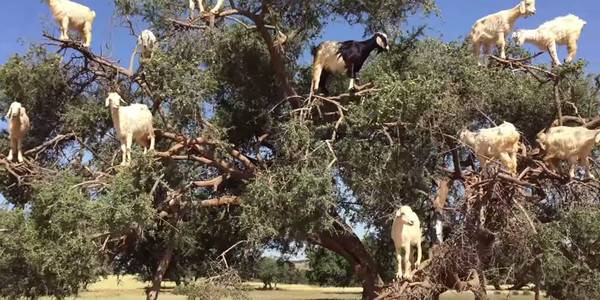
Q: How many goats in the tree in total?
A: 11